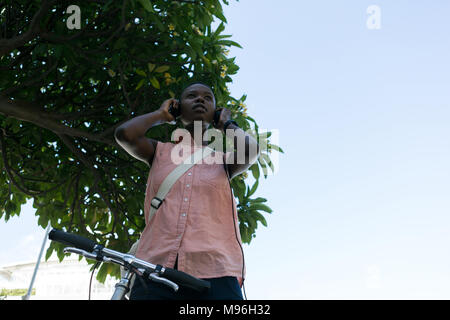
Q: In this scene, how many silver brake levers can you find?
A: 2